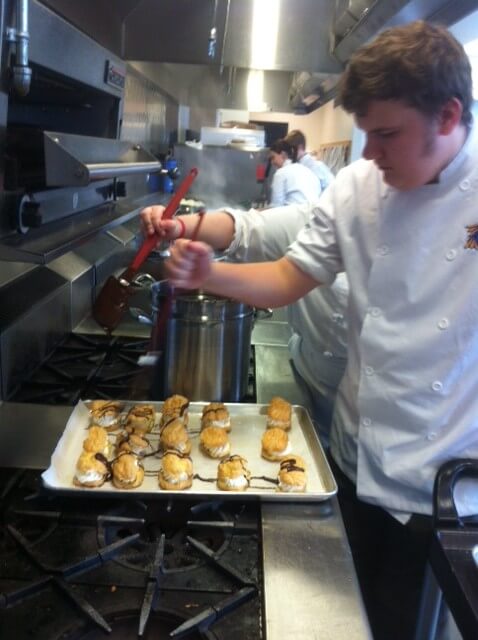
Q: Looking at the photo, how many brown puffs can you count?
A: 15